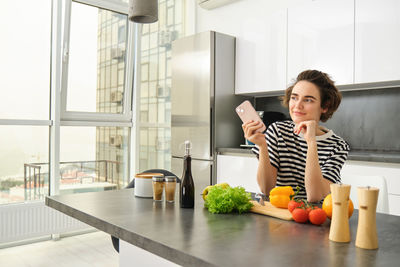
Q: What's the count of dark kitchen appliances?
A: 1